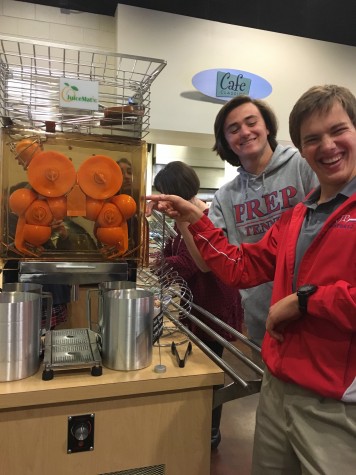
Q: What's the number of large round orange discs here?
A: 2